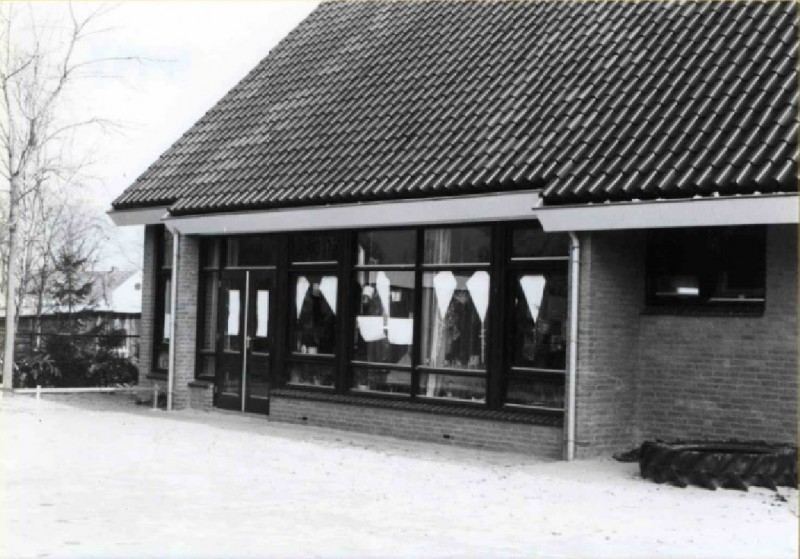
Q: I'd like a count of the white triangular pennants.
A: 6